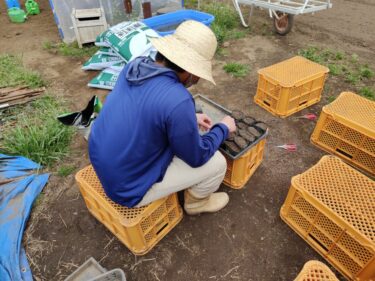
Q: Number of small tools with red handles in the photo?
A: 2